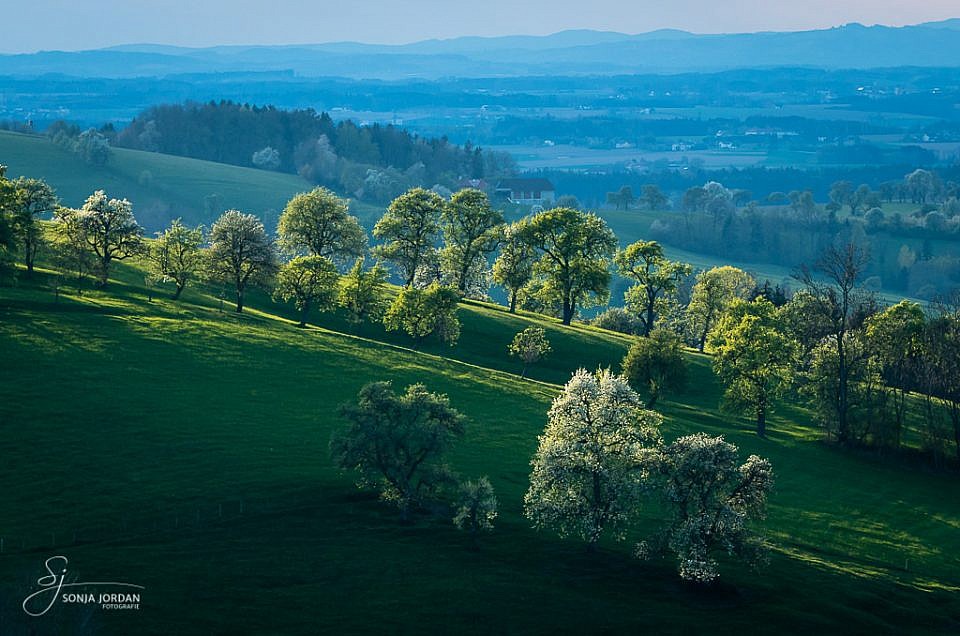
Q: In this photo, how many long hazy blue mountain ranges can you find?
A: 1